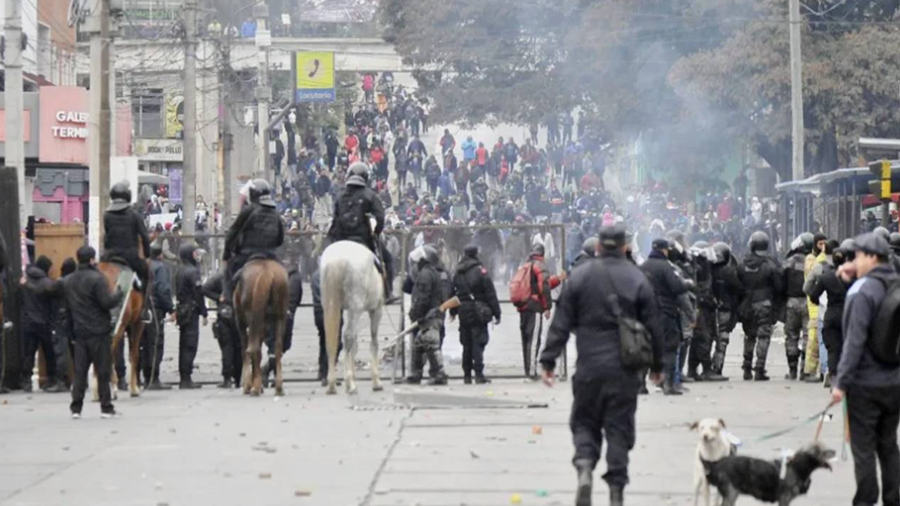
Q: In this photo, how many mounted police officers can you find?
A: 3